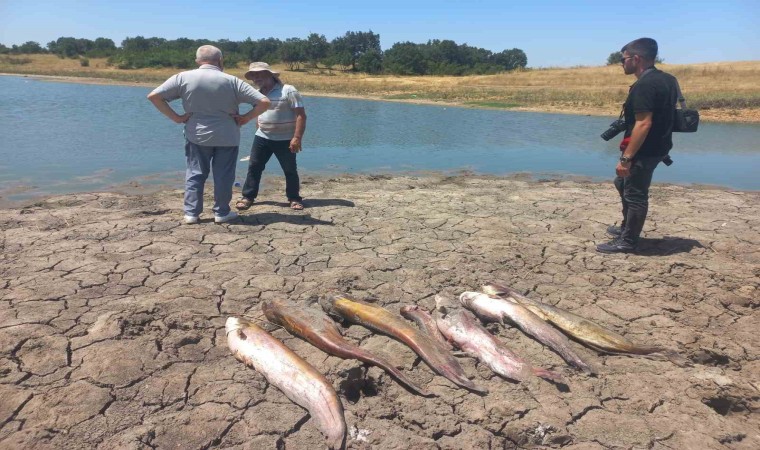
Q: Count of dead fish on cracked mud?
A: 7